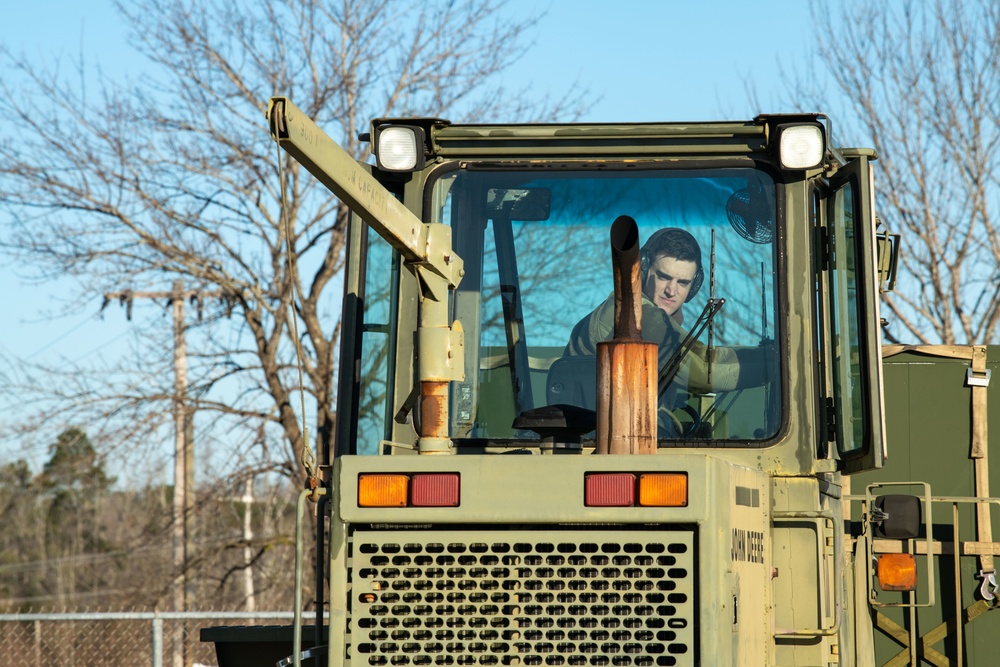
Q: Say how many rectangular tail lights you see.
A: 4